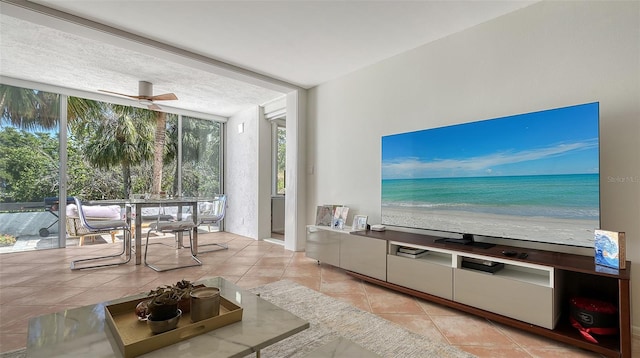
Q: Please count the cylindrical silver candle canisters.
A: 1